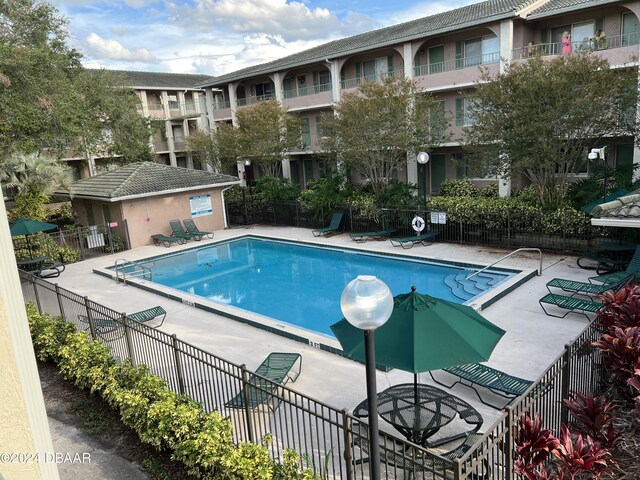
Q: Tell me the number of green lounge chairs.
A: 12